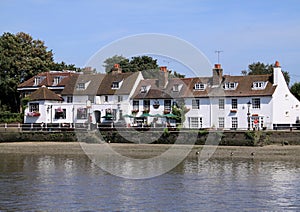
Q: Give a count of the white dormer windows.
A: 9